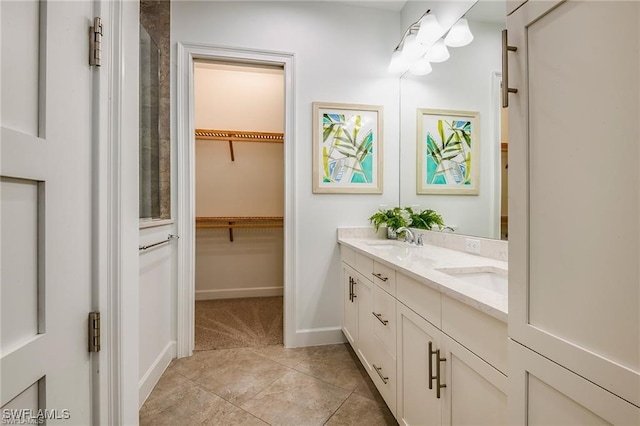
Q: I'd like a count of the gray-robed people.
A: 0